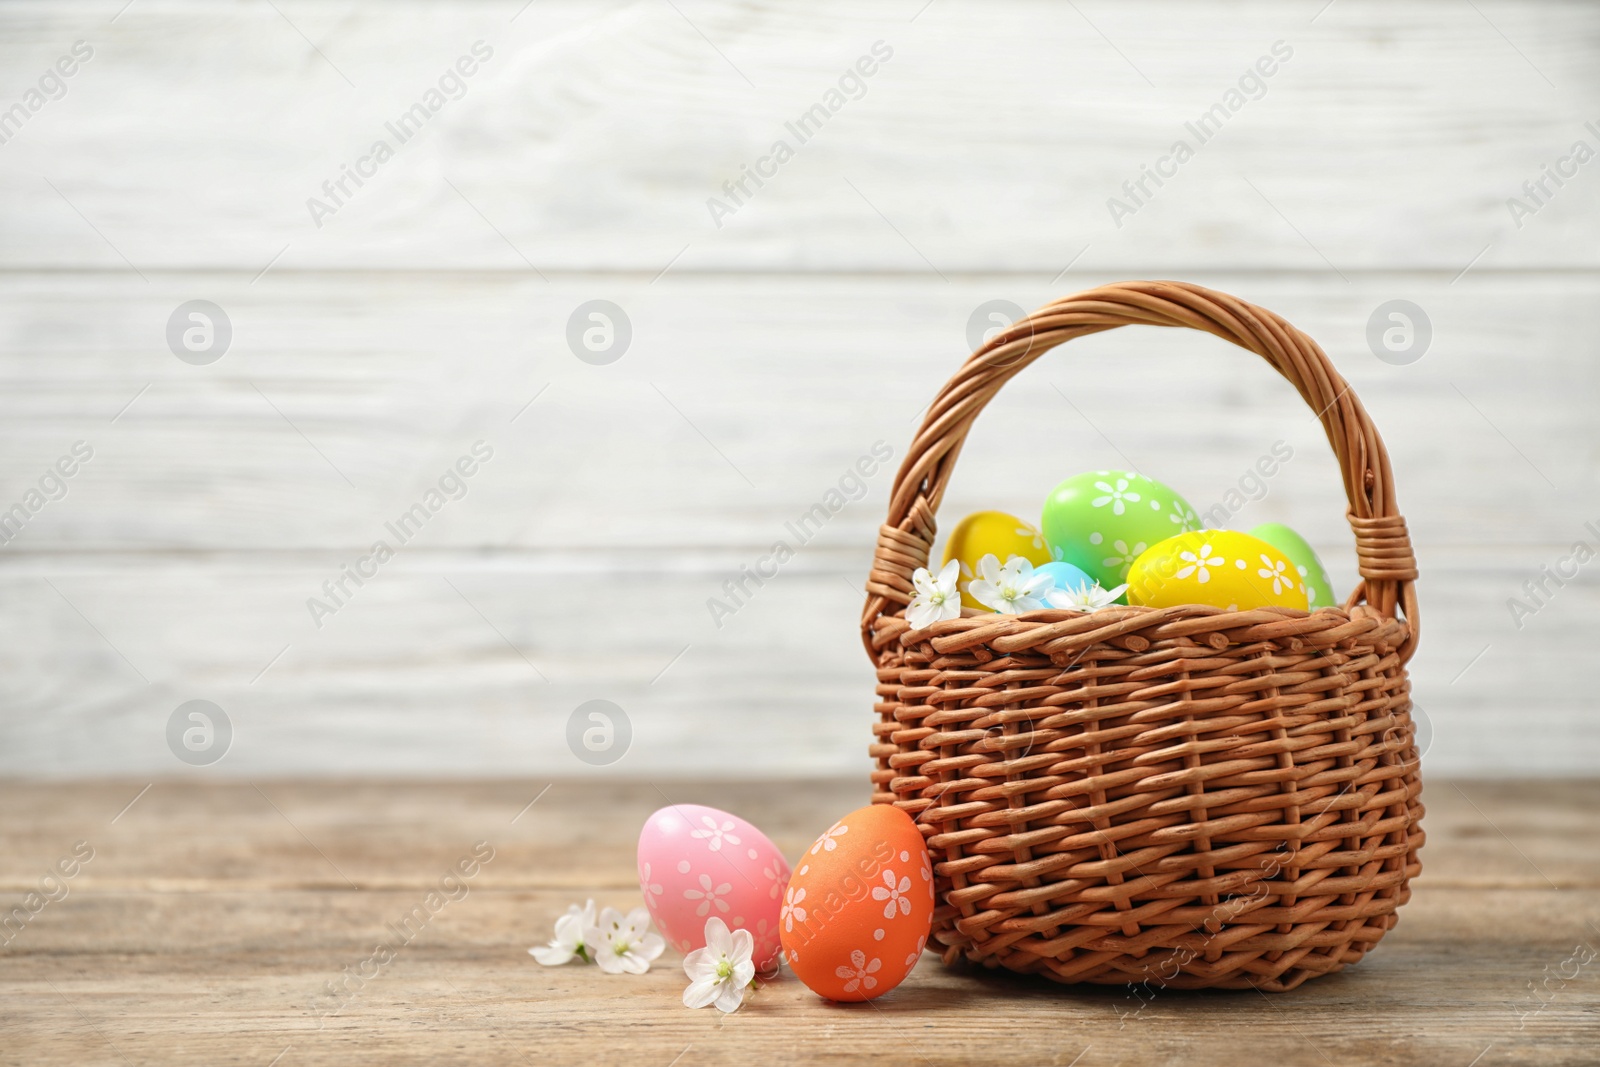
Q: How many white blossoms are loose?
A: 3